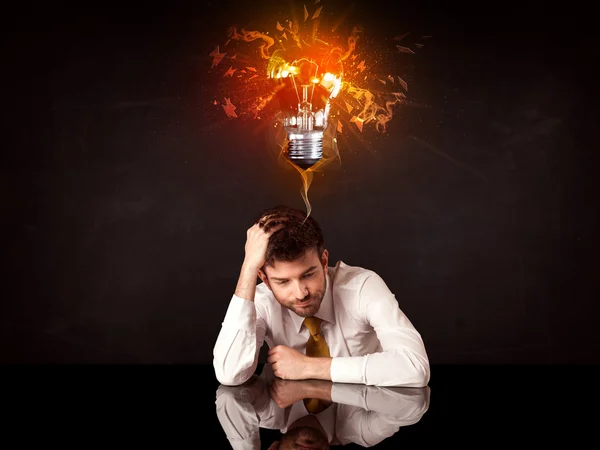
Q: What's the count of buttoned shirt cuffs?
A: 2